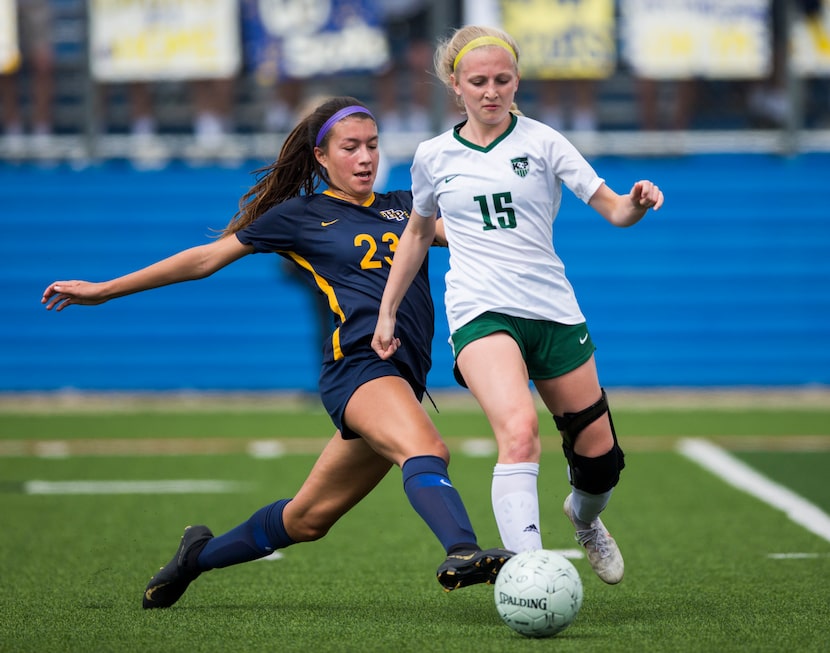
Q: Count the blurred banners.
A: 6